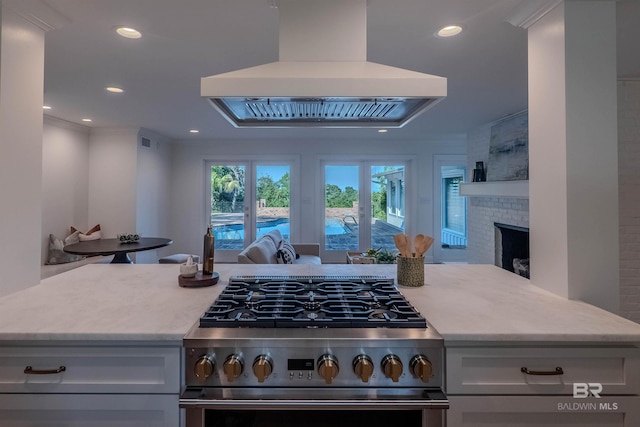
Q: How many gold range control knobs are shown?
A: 7